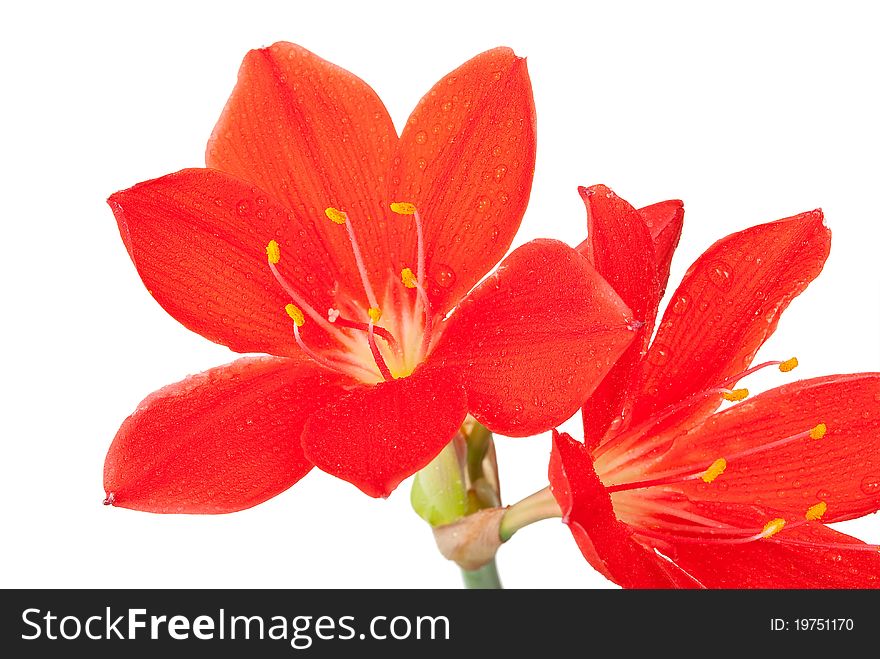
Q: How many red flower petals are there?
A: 12